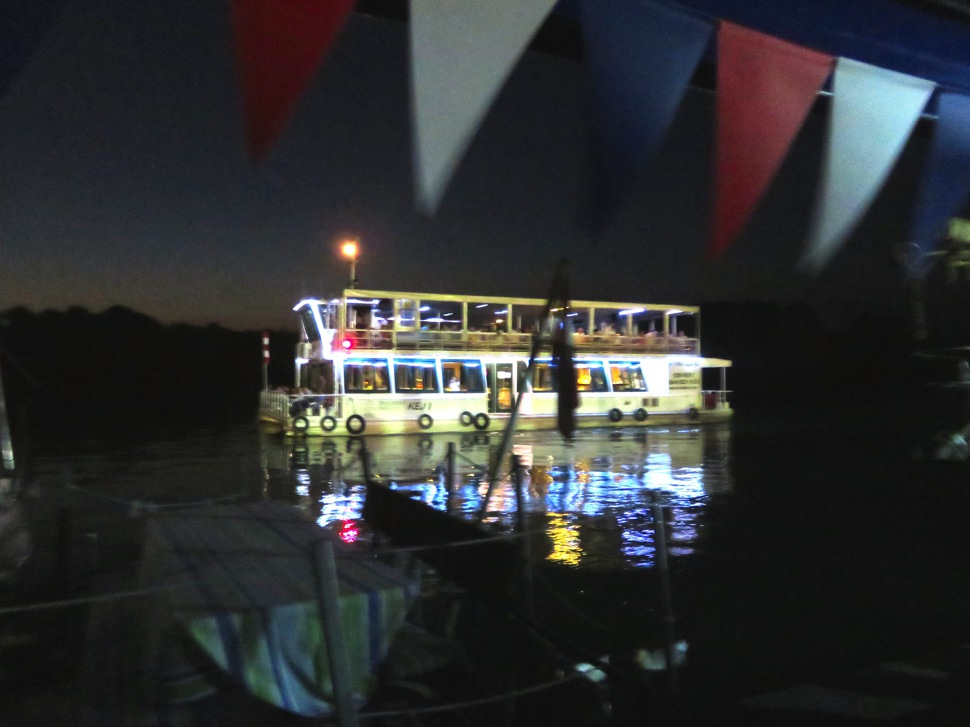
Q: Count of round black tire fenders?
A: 9